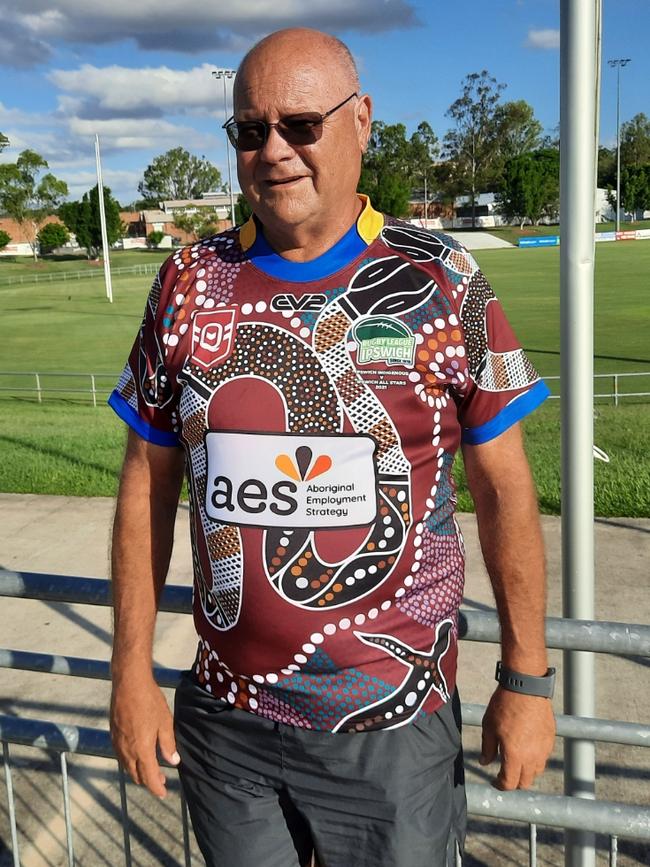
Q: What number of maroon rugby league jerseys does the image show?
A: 1